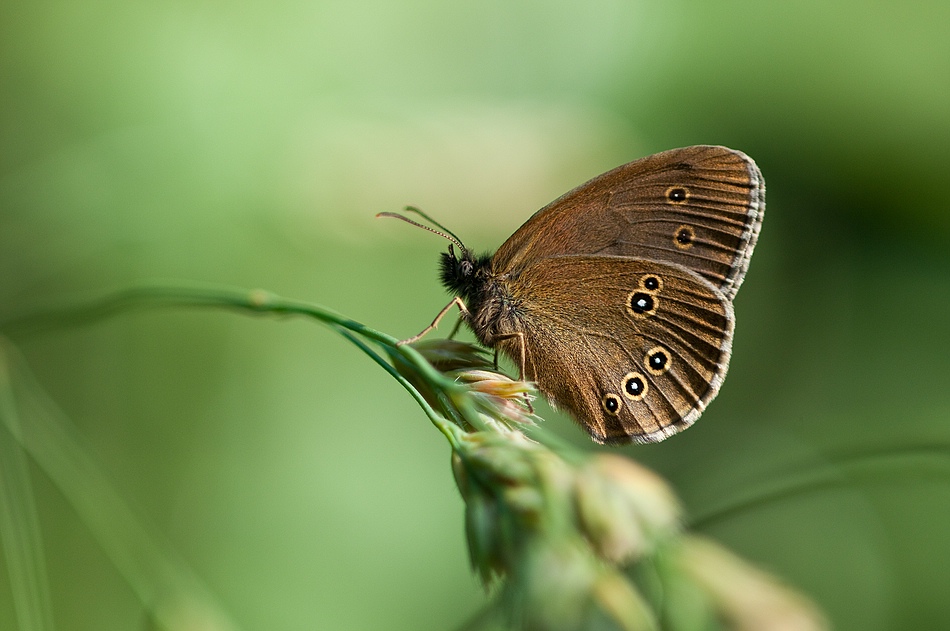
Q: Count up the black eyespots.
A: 7